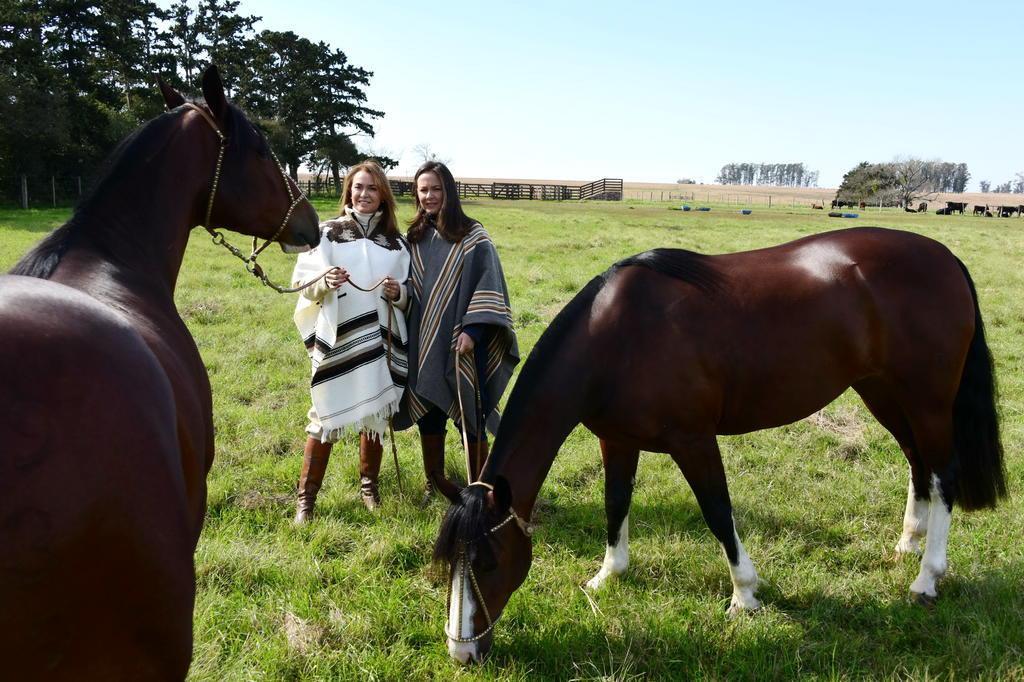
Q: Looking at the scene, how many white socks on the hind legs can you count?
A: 2